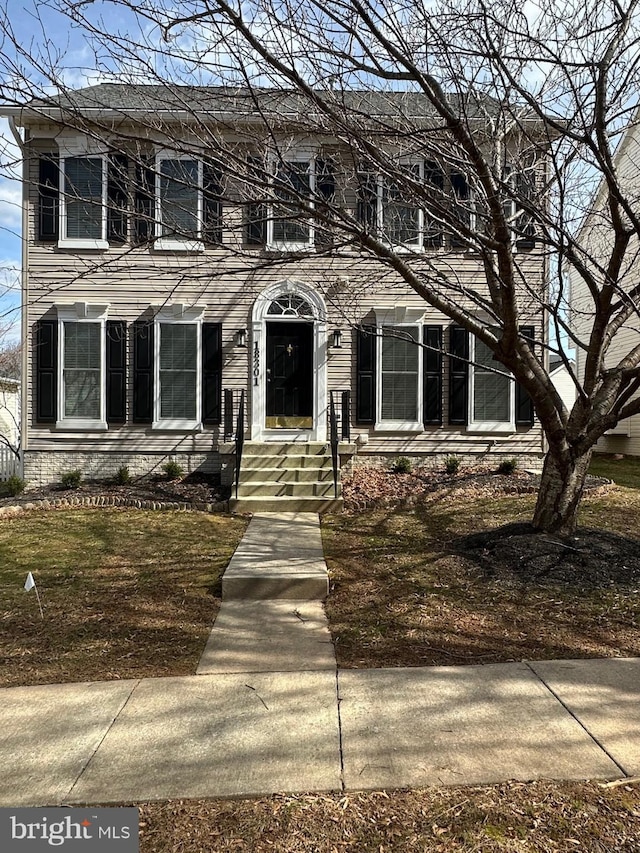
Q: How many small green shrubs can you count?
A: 7